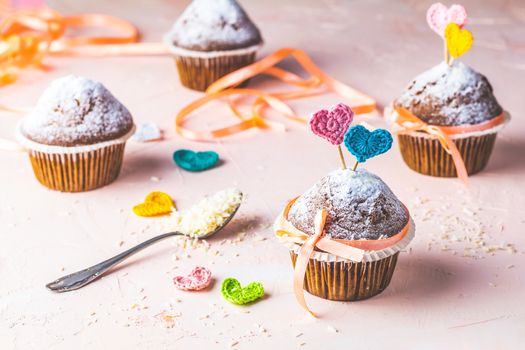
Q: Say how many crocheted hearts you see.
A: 8